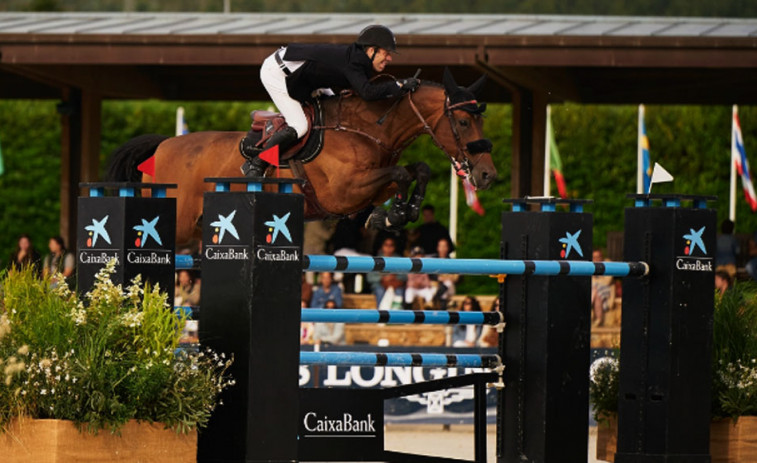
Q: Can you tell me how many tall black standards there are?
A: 4